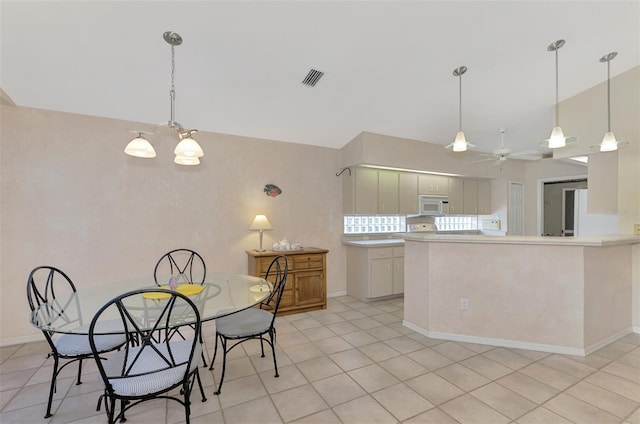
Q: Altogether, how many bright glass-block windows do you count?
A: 2